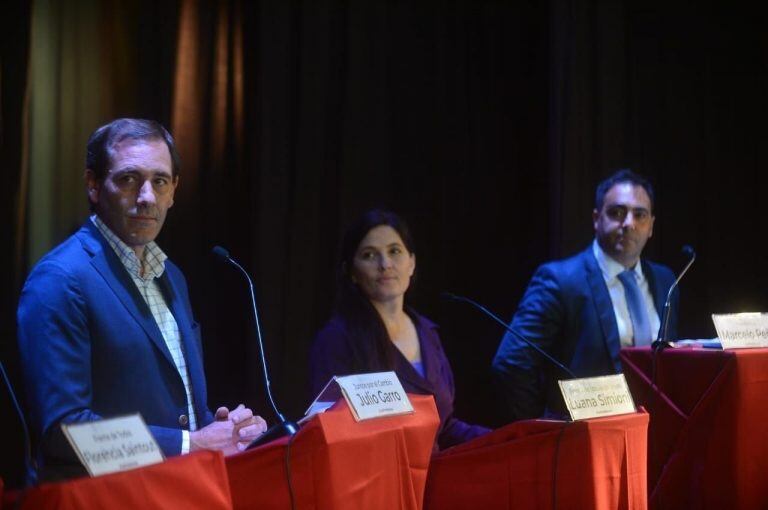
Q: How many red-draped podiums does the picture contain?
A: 4